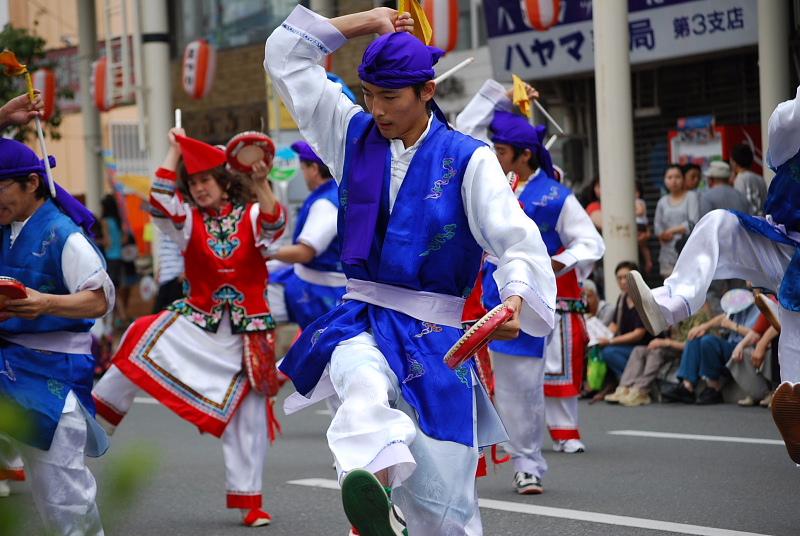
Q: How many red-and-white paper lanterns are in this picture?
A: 5